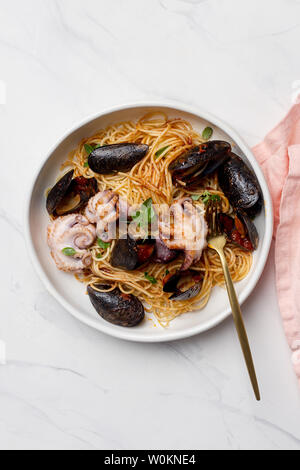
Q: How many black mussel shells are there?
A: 8